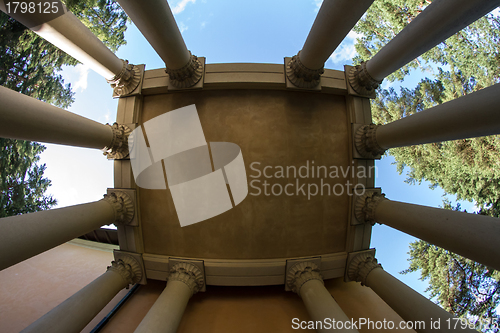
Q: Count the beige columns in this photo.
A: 12